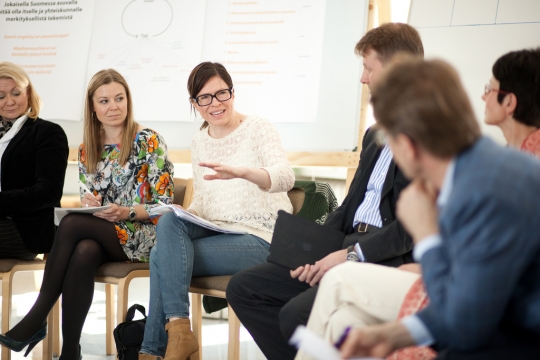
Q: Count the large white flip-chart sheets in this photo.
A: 3